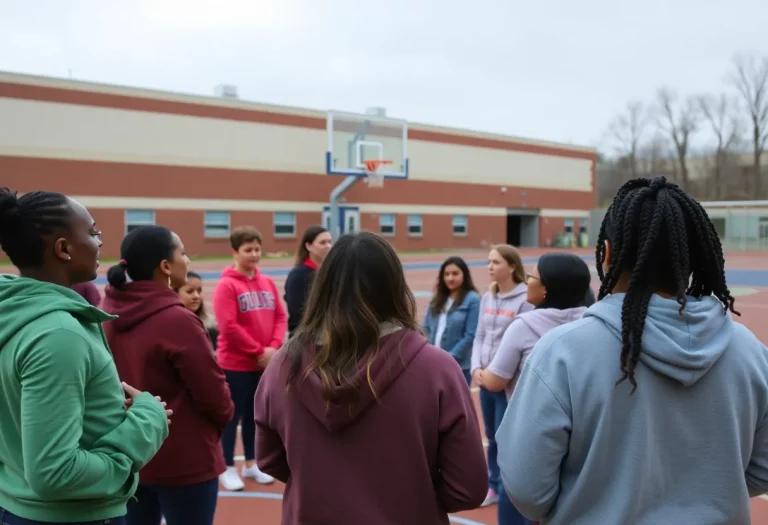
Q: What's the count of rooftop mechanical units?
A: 2